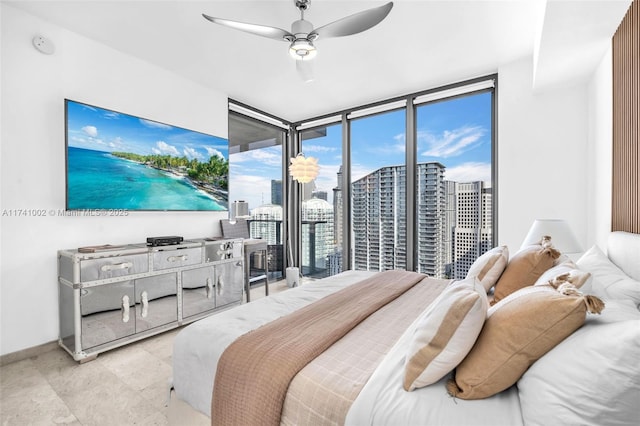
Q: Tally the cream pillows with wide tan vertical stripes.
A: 2